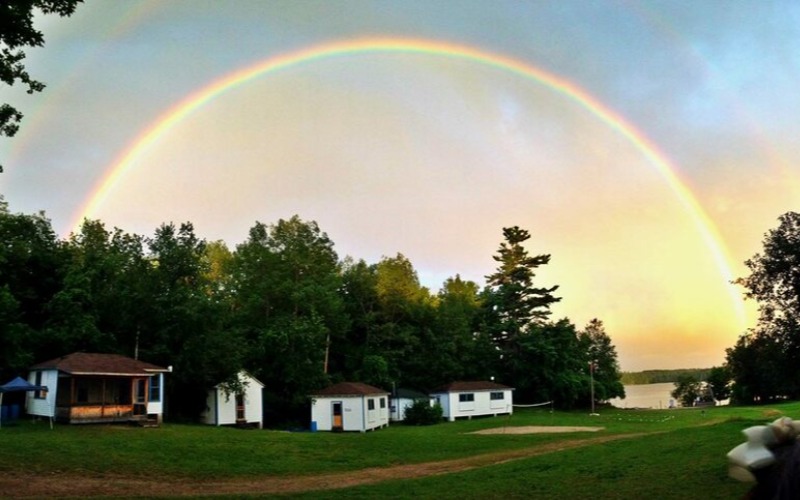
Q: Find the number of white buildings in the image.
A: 5